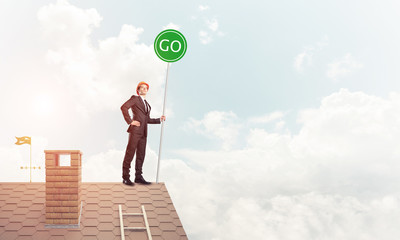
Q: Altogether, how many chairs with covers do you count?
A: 0